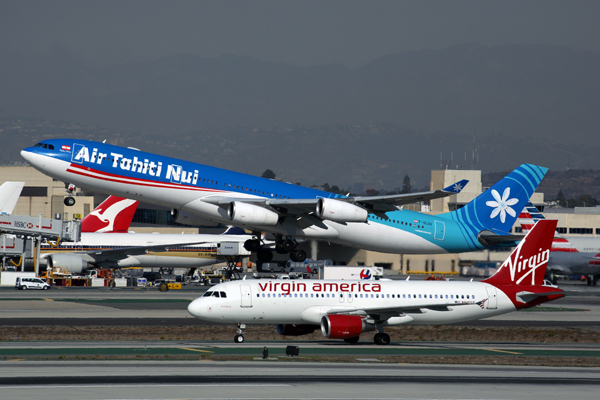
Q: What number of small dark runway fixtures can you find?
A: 2